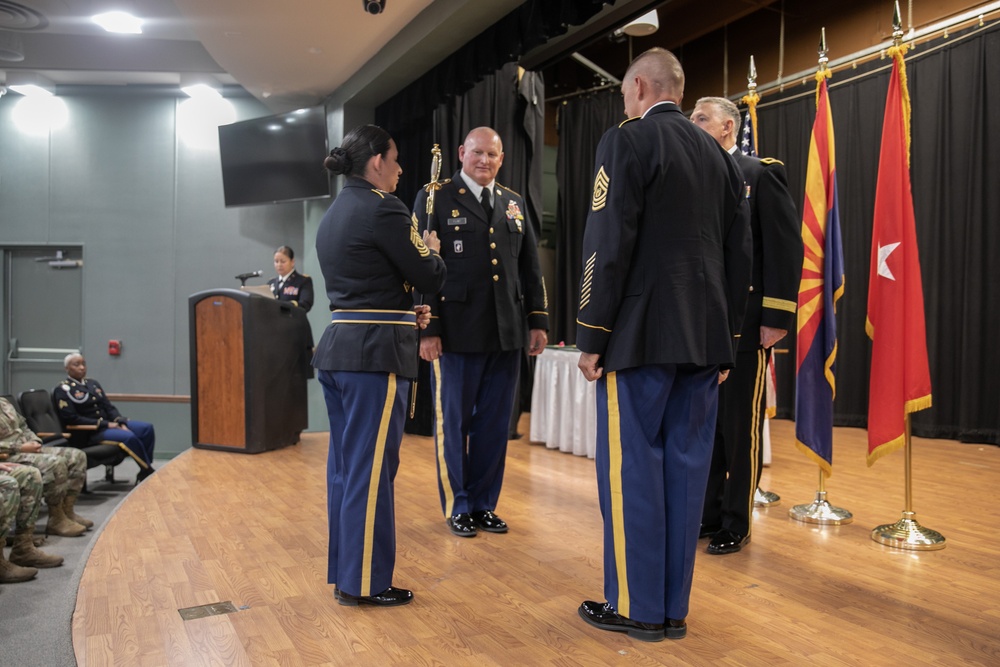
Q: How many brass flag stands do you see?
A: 3